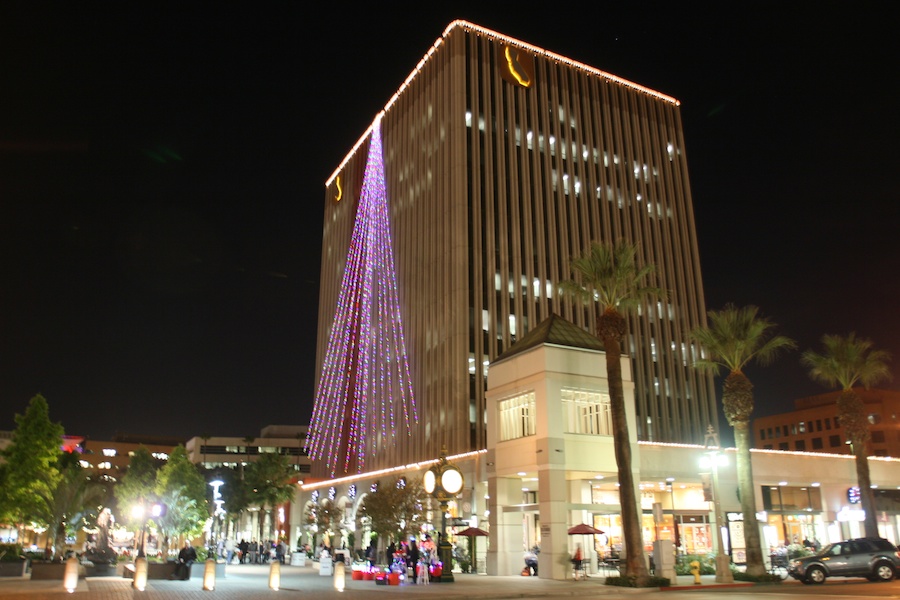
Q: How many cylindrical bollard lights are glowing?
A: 5